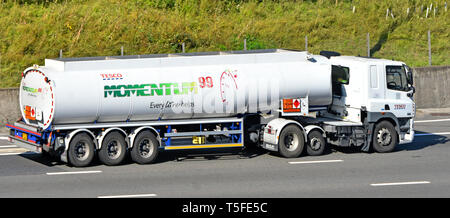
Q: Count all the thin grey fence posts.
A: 7